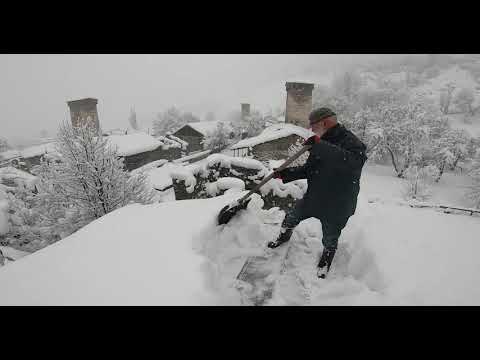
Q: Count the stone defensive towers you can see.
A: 3